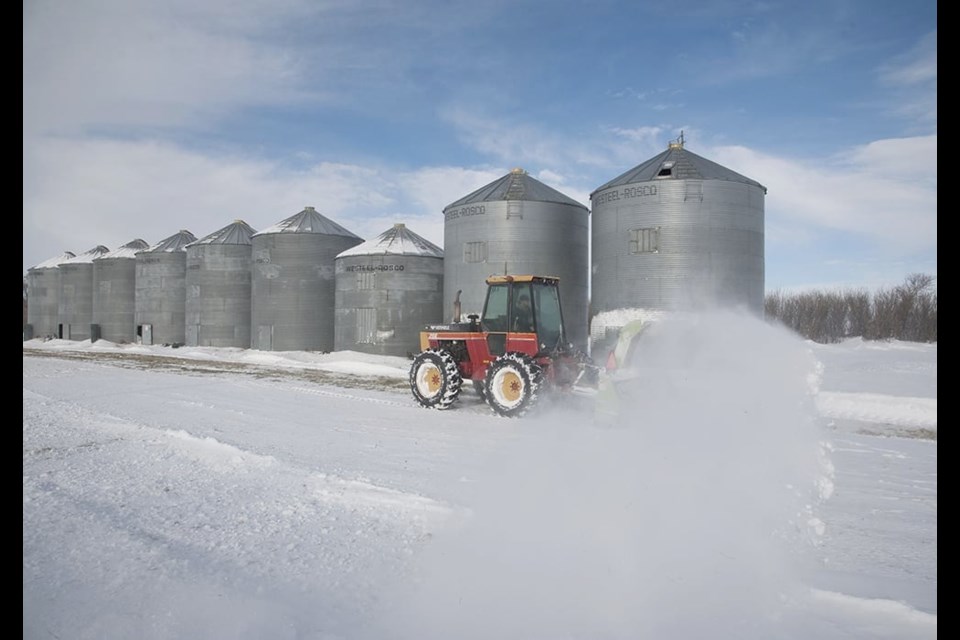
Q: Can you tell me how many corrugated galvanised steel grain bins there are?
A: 9